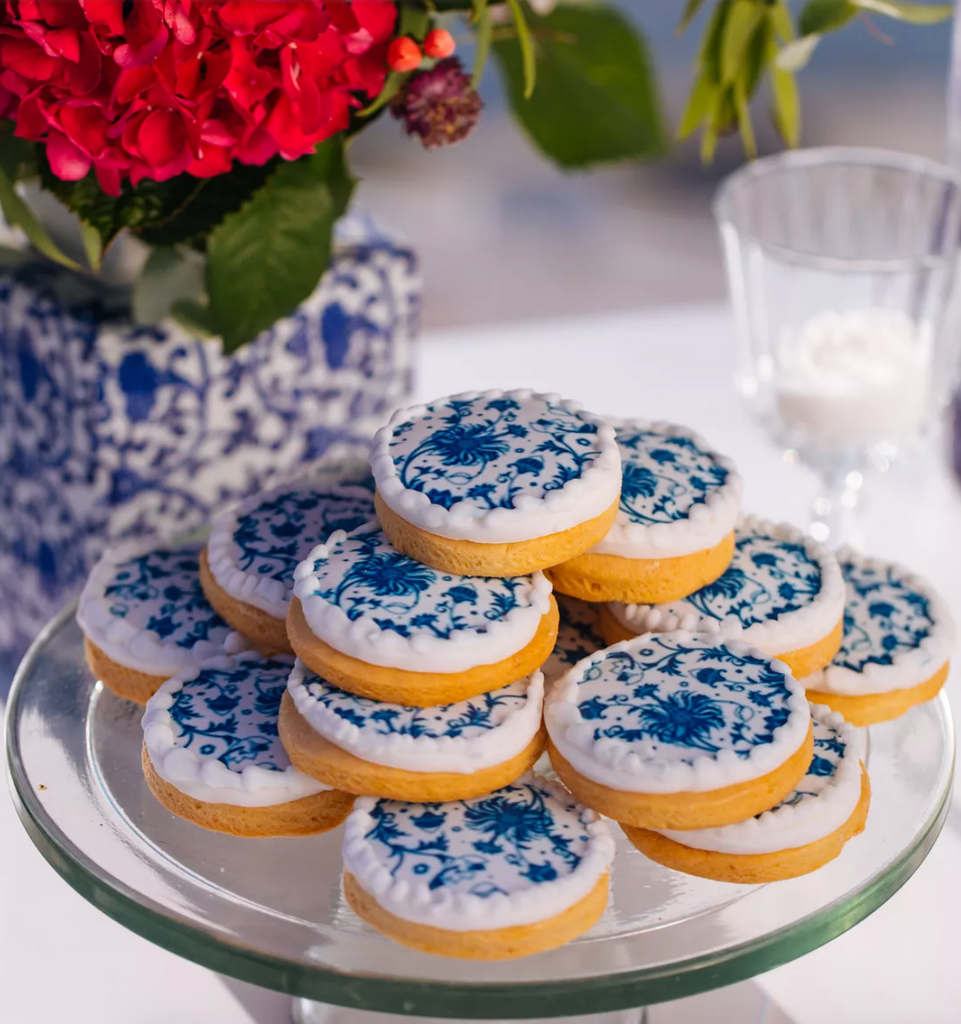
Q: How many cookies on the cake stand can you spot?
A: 13